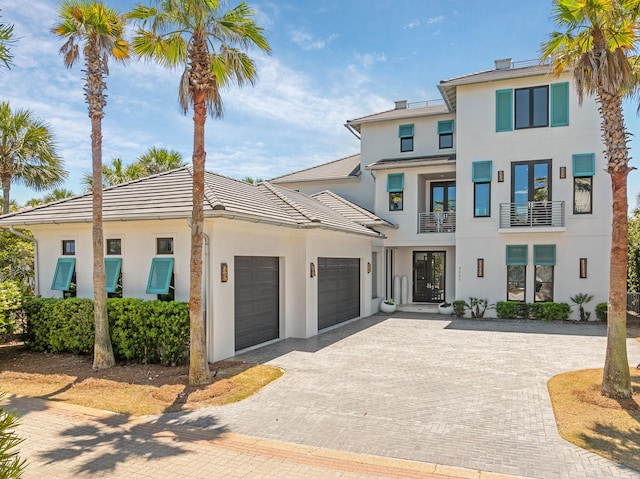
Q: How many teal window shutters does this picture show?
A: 12